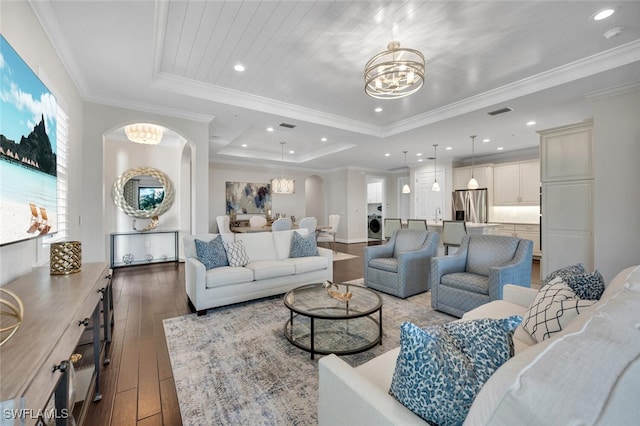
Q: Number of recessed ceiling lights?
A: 14